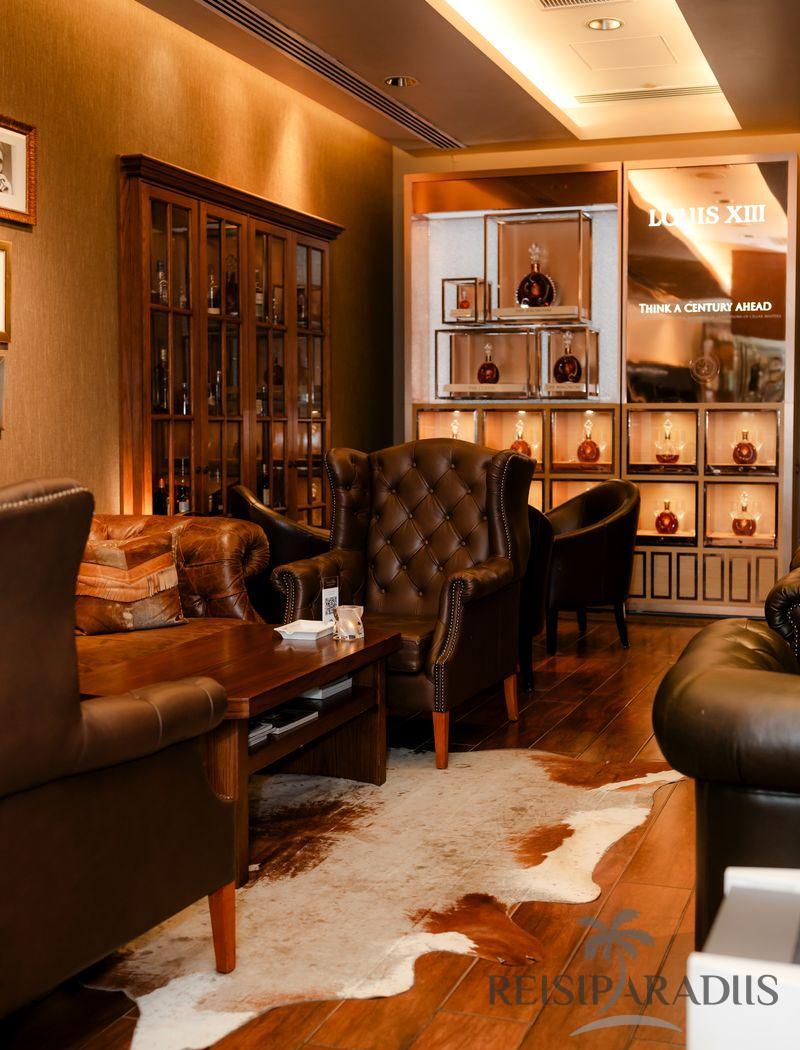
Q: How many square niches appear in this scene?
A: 9